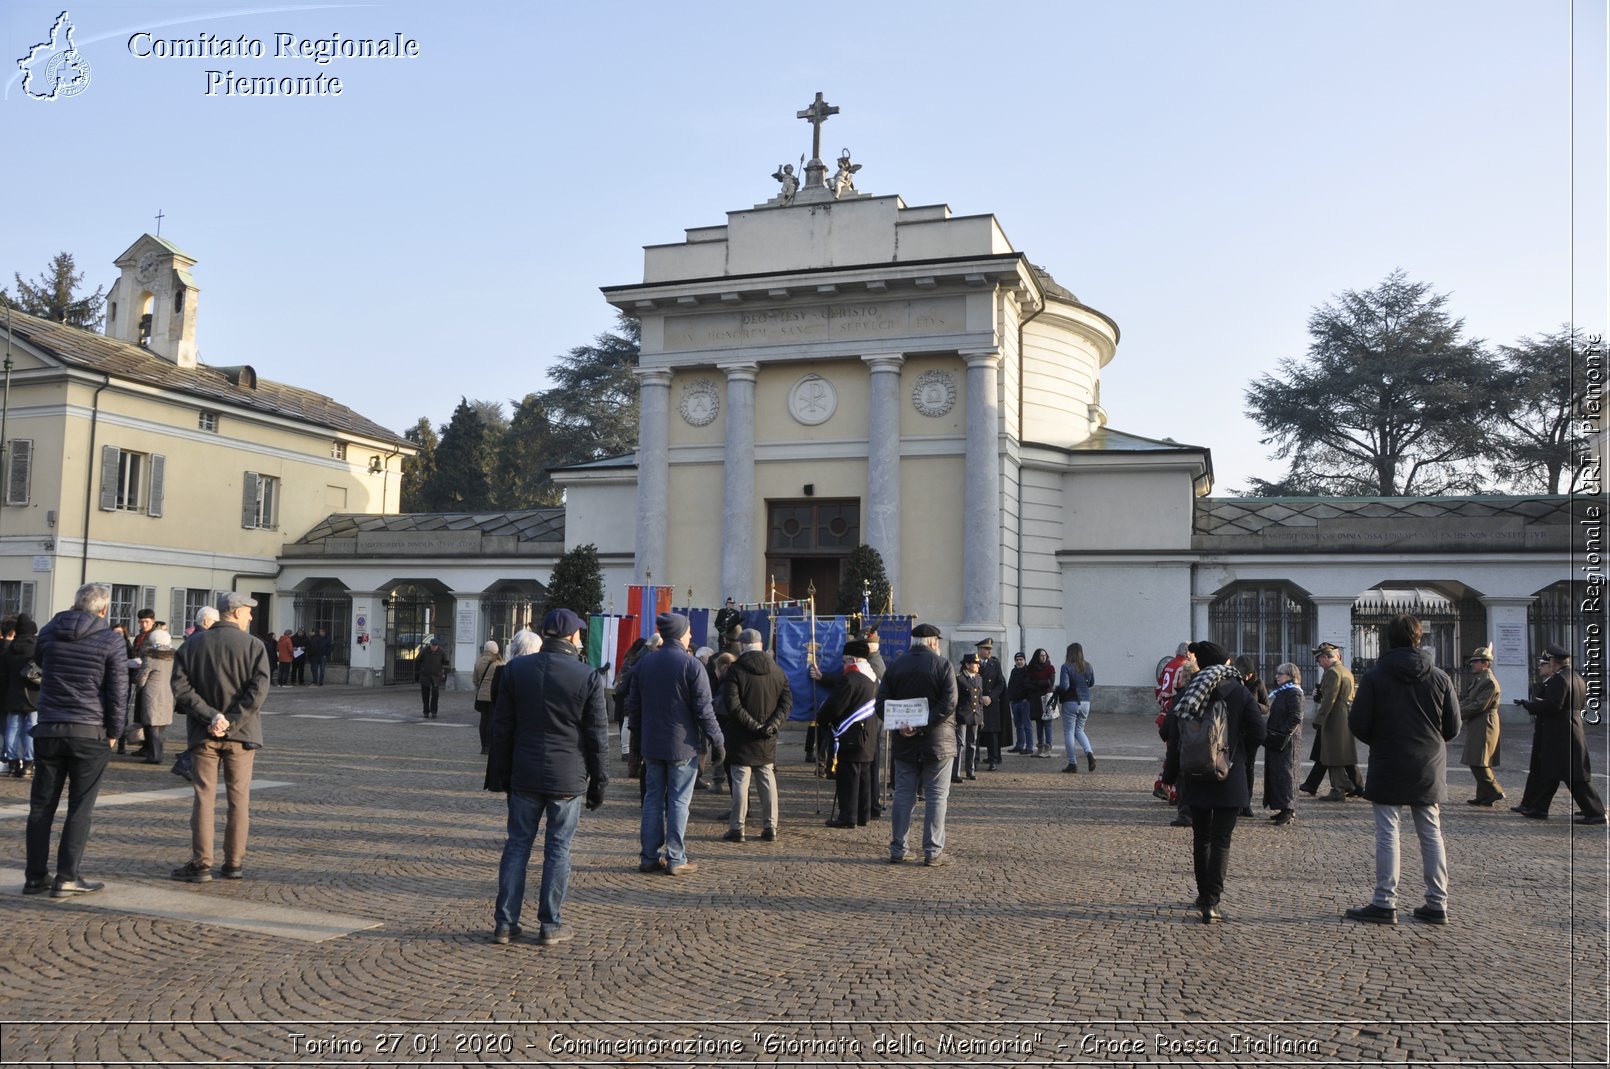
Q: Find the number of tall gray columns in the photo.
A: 4